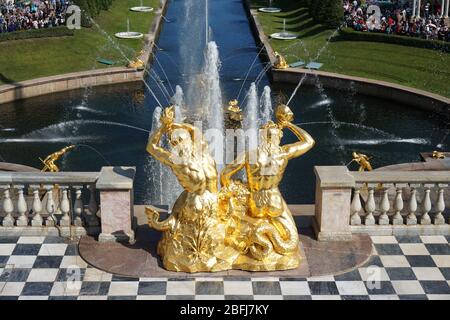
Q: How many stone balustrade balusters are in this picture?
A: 14